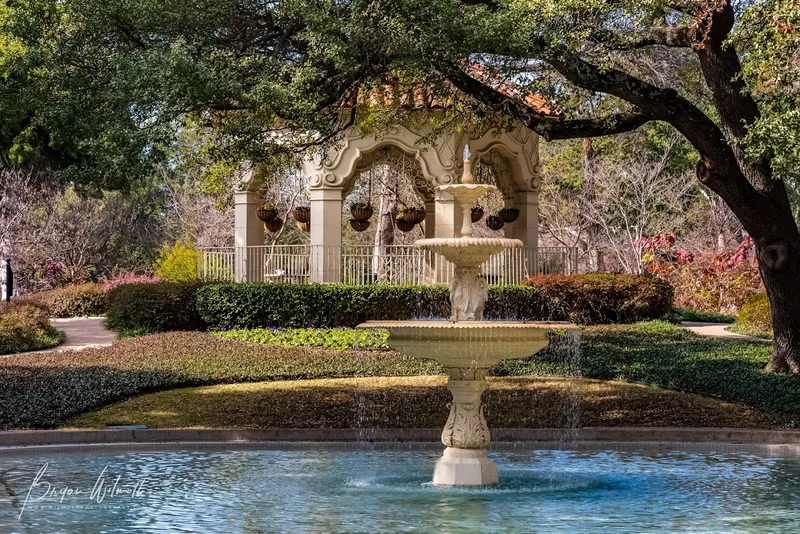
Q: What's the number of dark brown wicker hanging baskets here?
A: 11